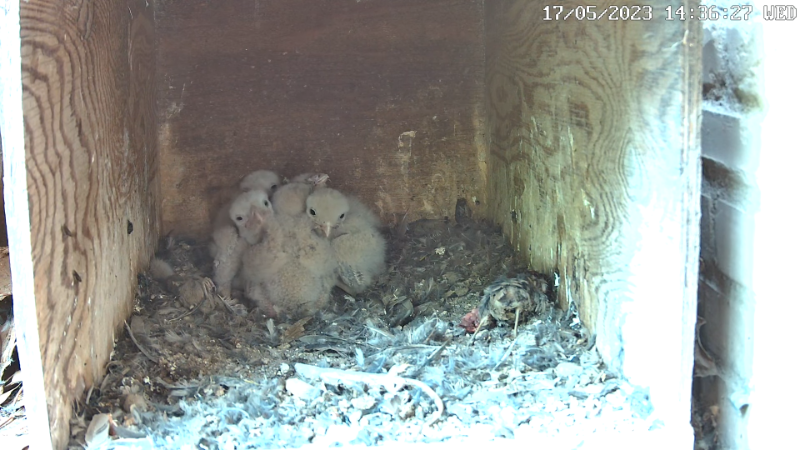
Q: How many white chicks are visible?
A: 4